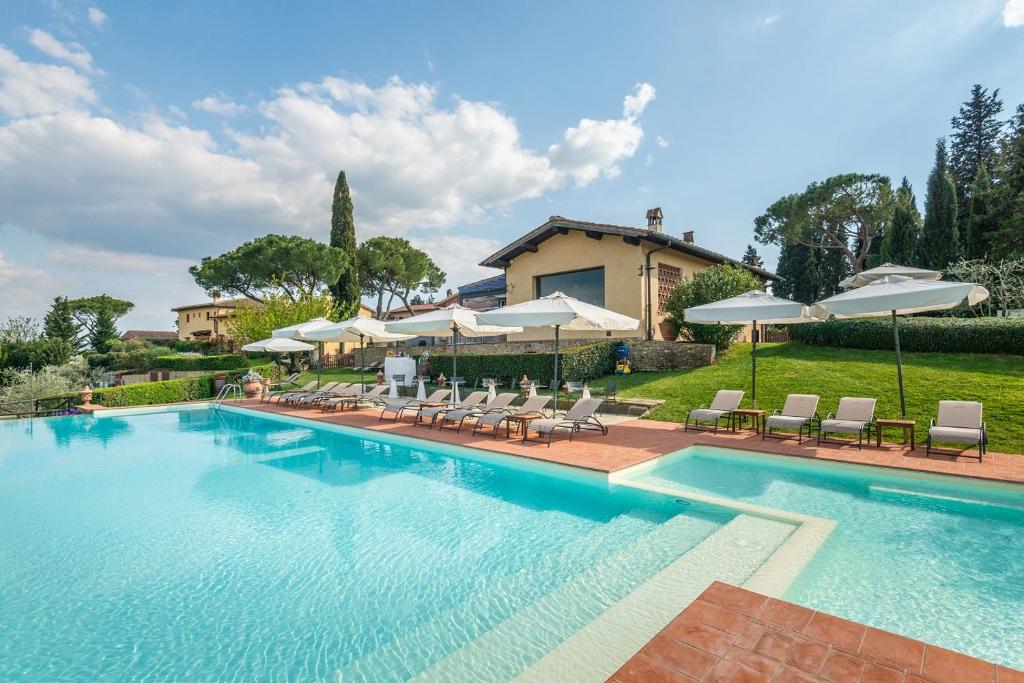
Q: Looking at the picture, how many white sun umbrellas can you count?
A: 8